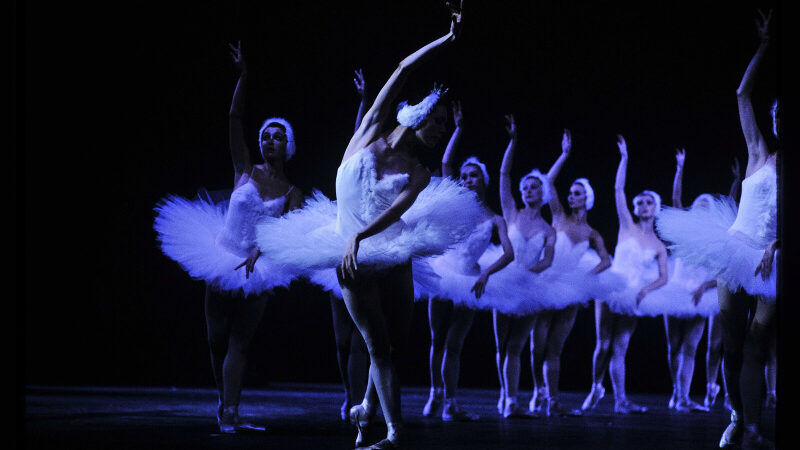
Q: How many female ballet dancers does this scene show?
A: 10